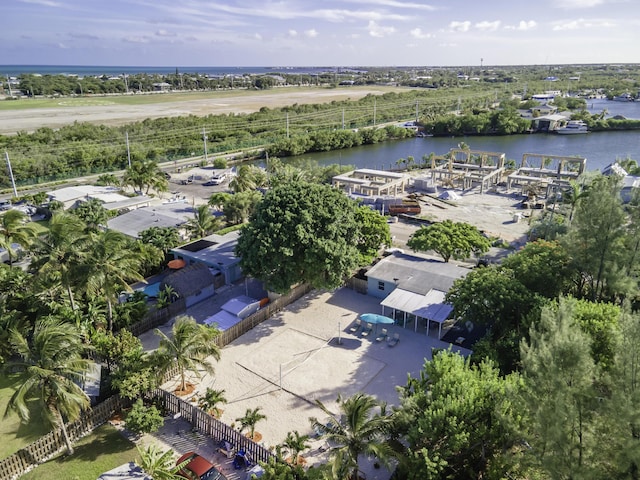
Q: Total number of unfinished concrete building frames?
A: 3